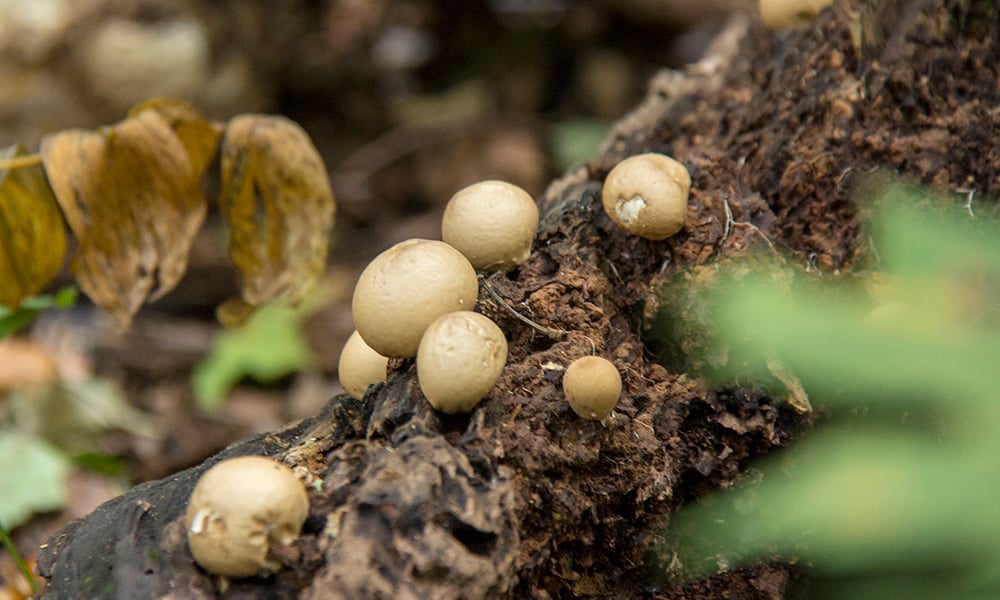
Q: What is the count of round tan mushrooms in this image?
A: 8